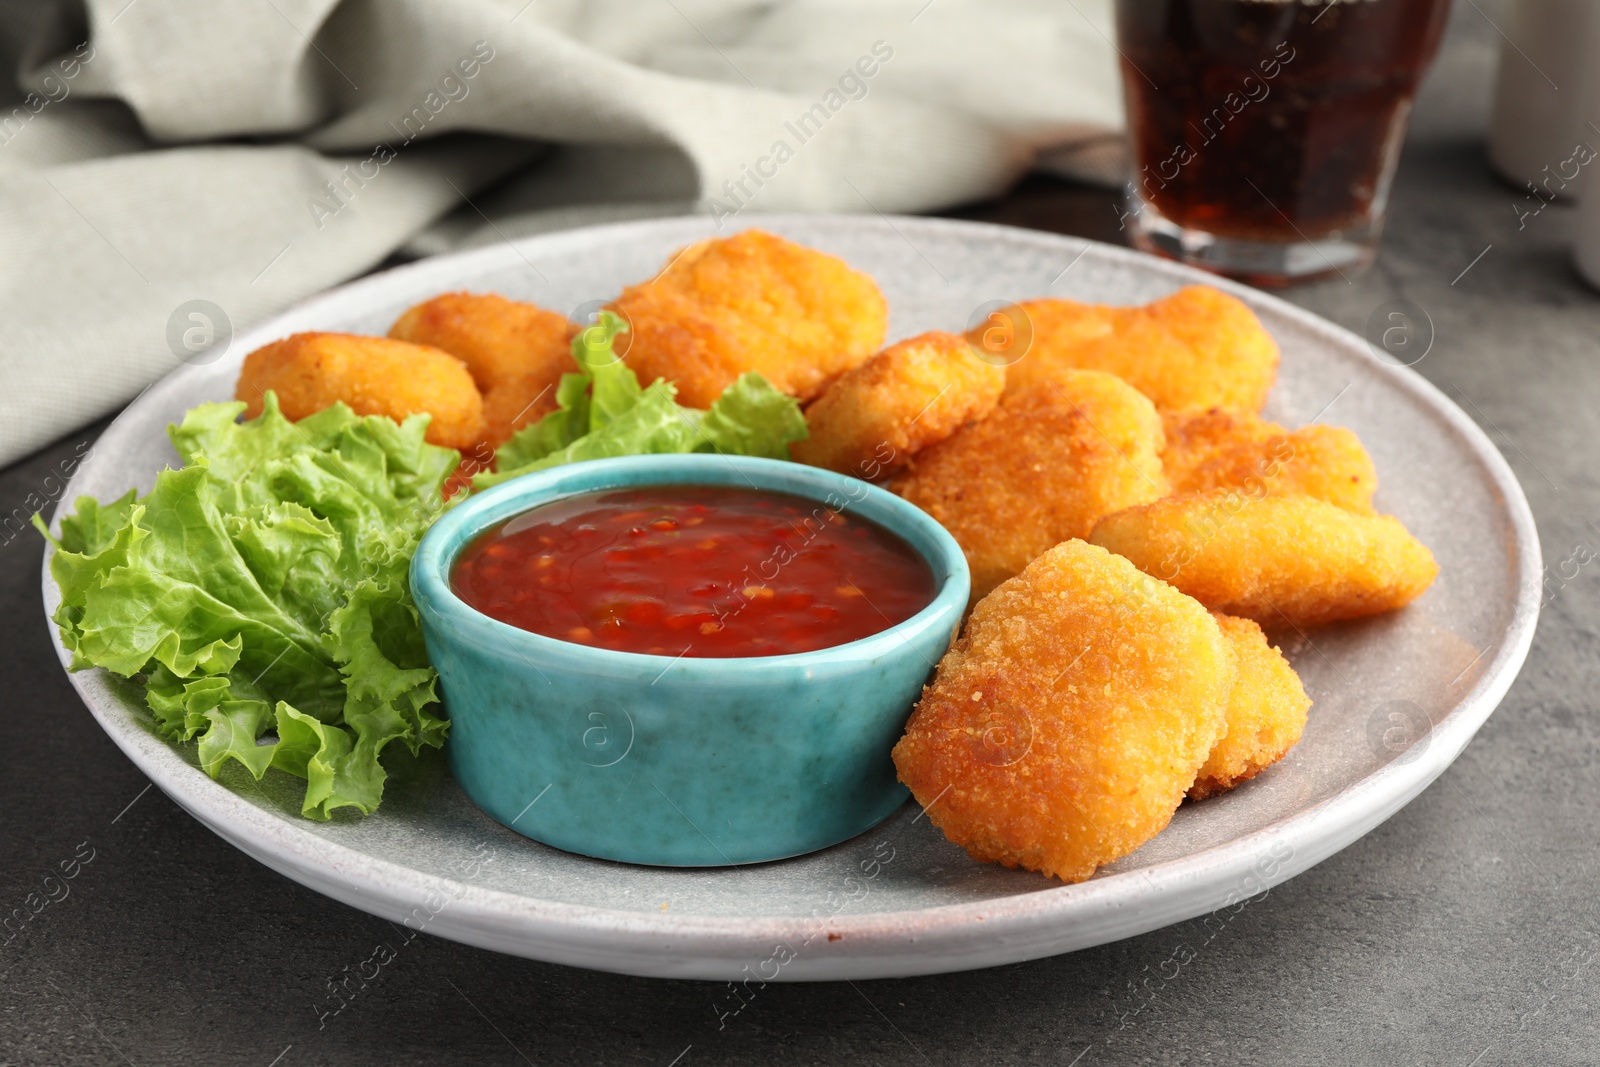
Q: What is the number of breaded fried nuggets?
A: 10